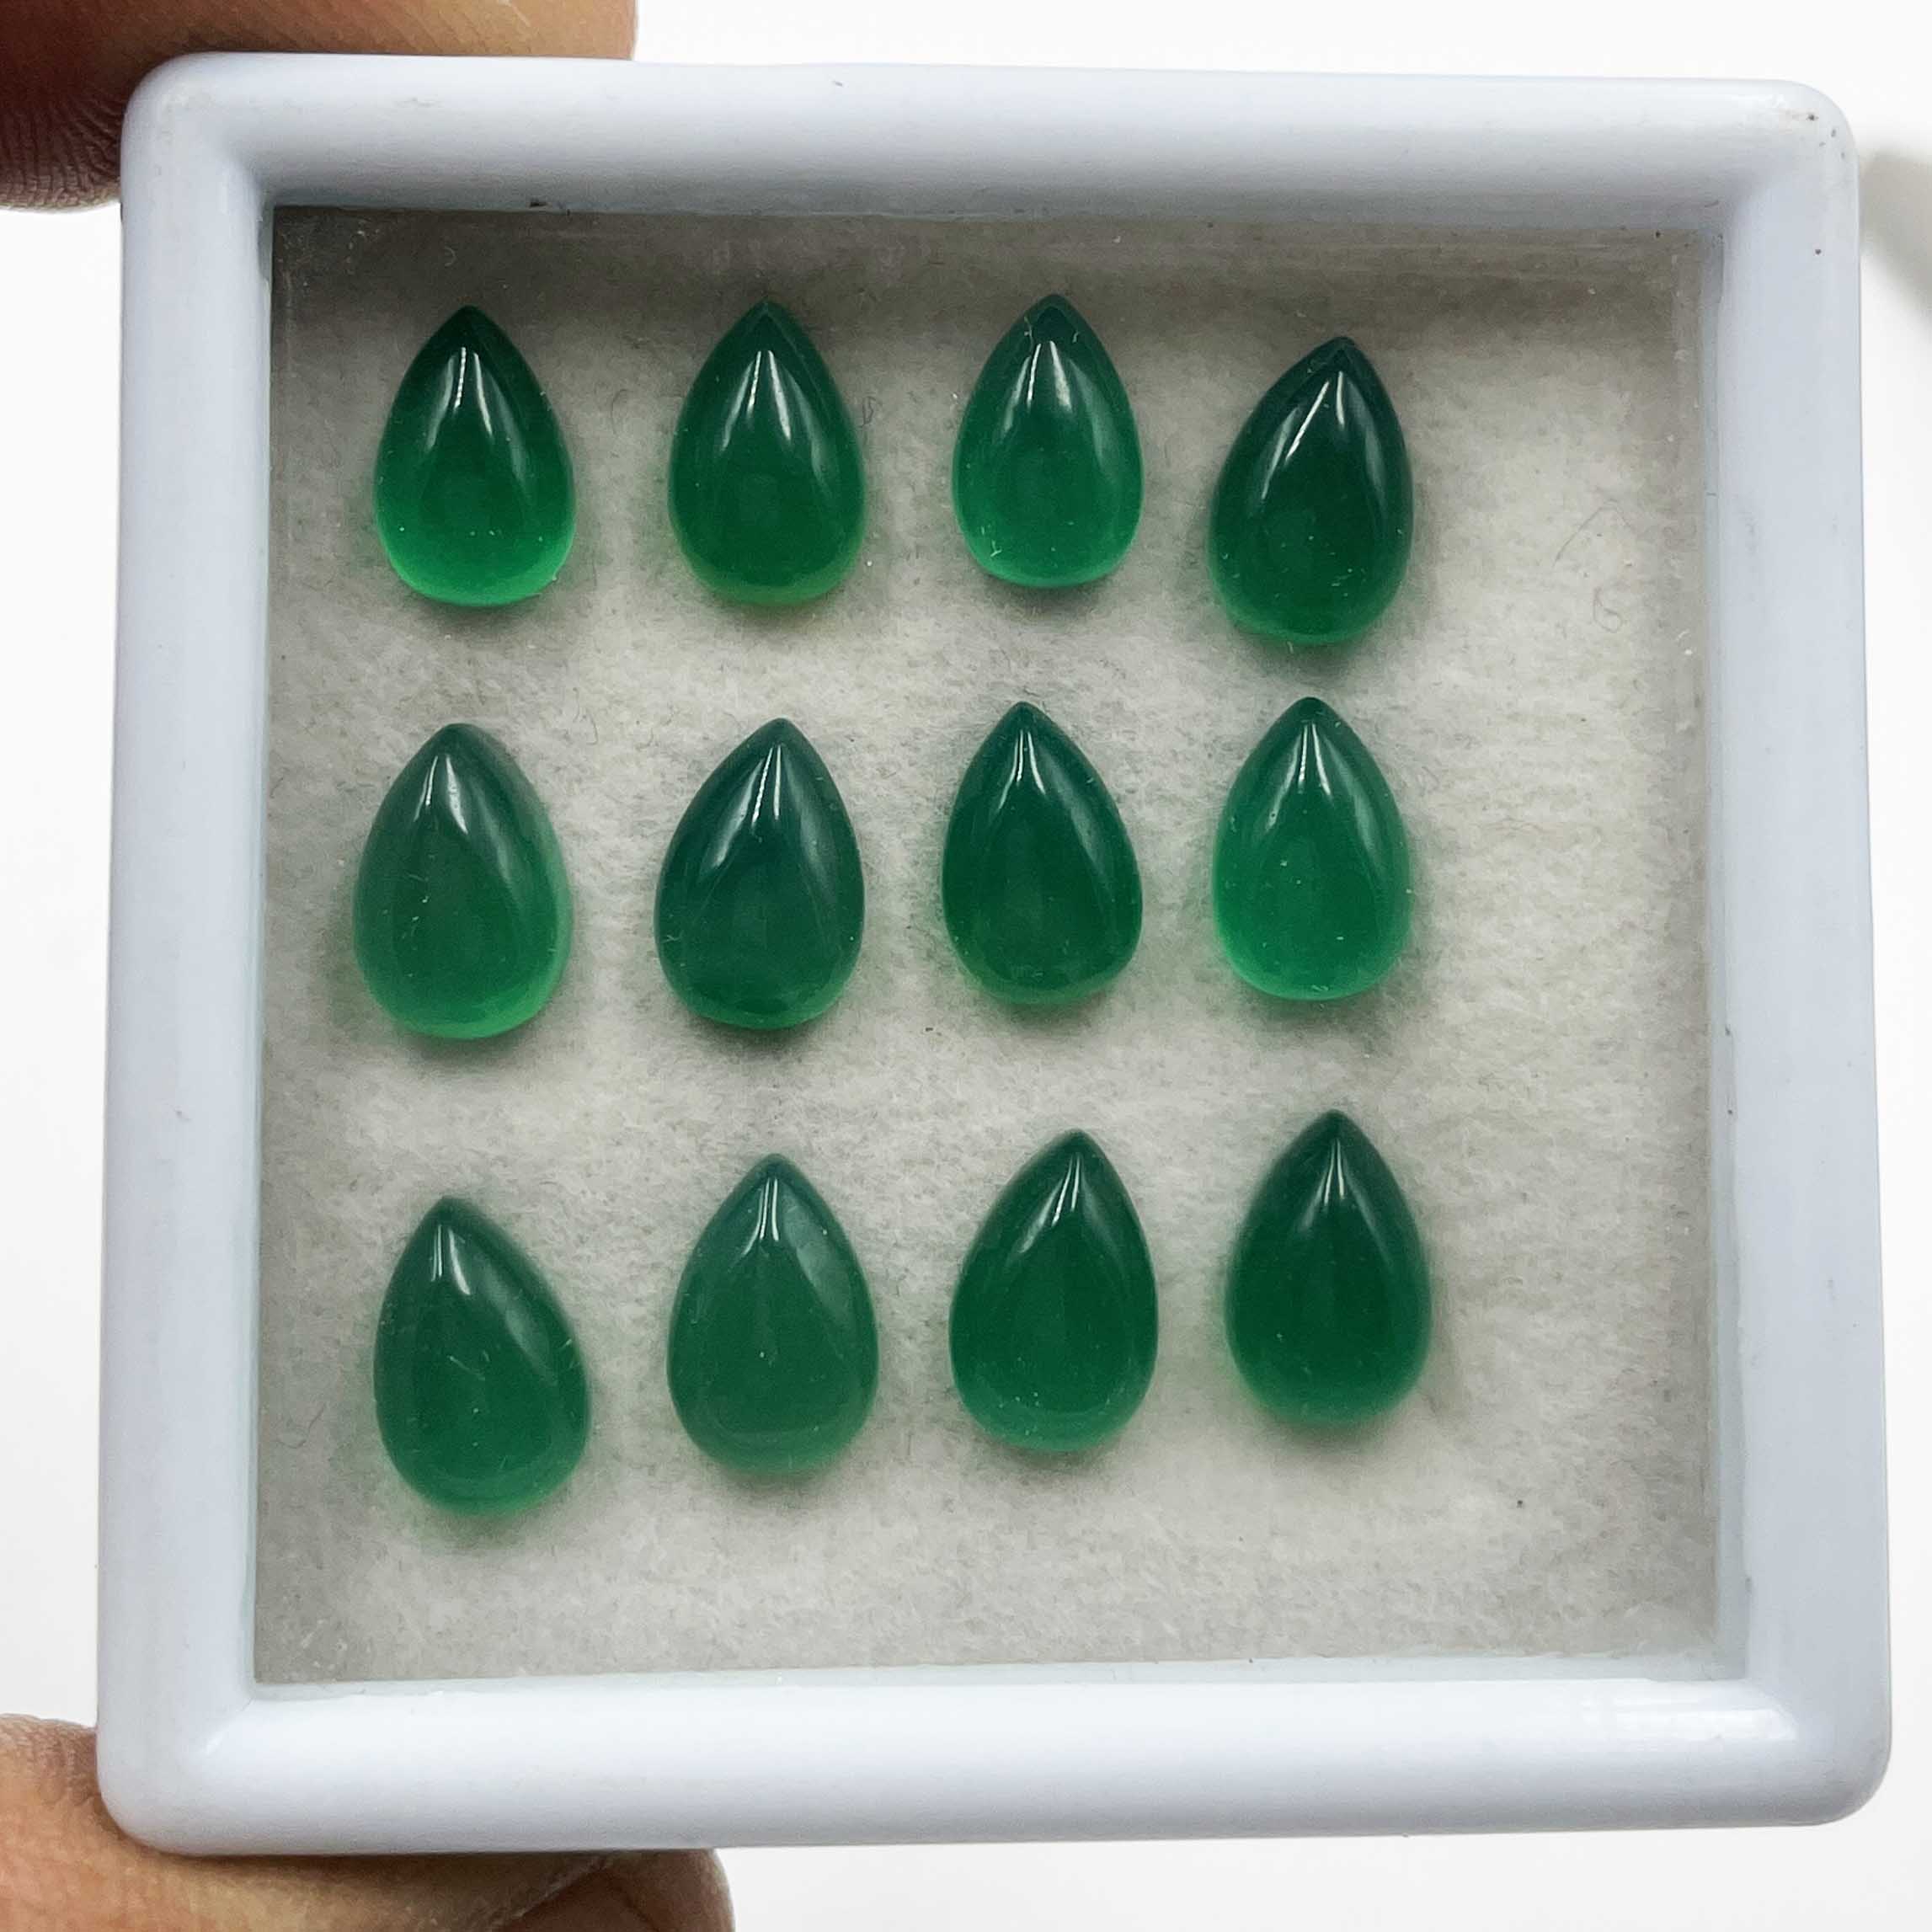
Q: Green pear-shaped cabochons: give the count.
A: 12